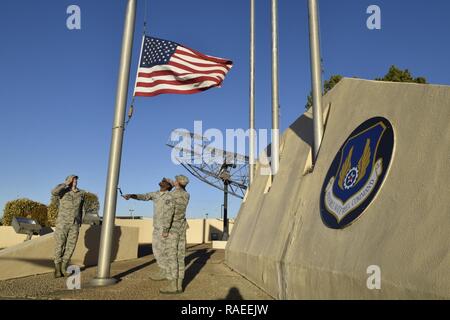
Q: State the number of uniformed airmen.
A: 3